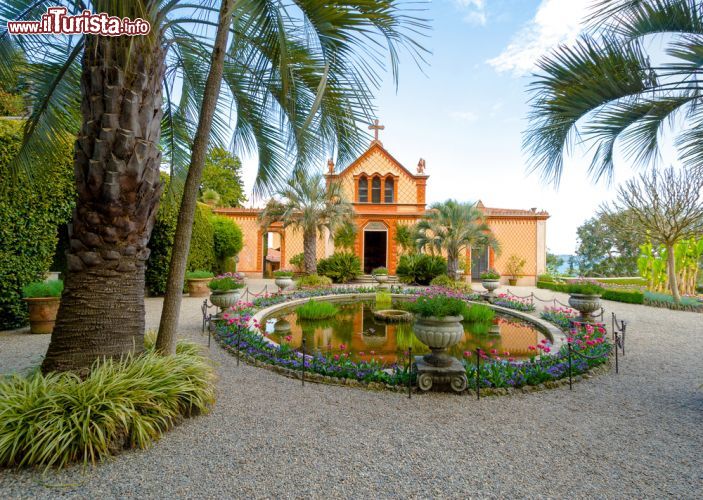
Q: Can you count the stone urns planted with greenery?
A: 6